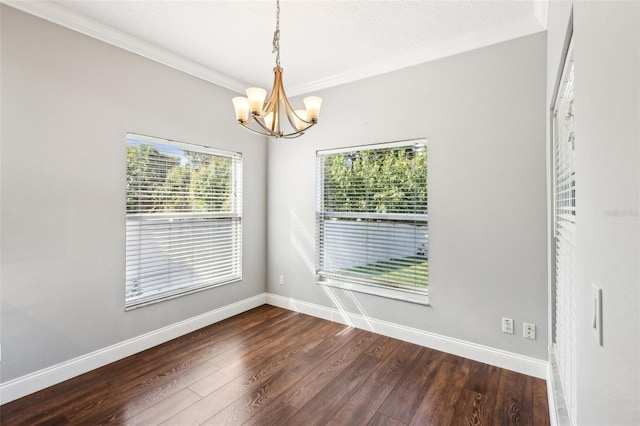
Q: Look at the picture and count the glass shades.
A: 5